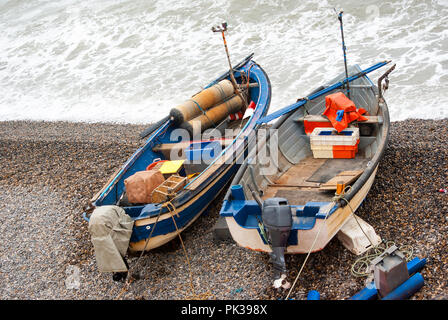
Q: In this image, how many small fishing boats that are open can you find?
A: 2